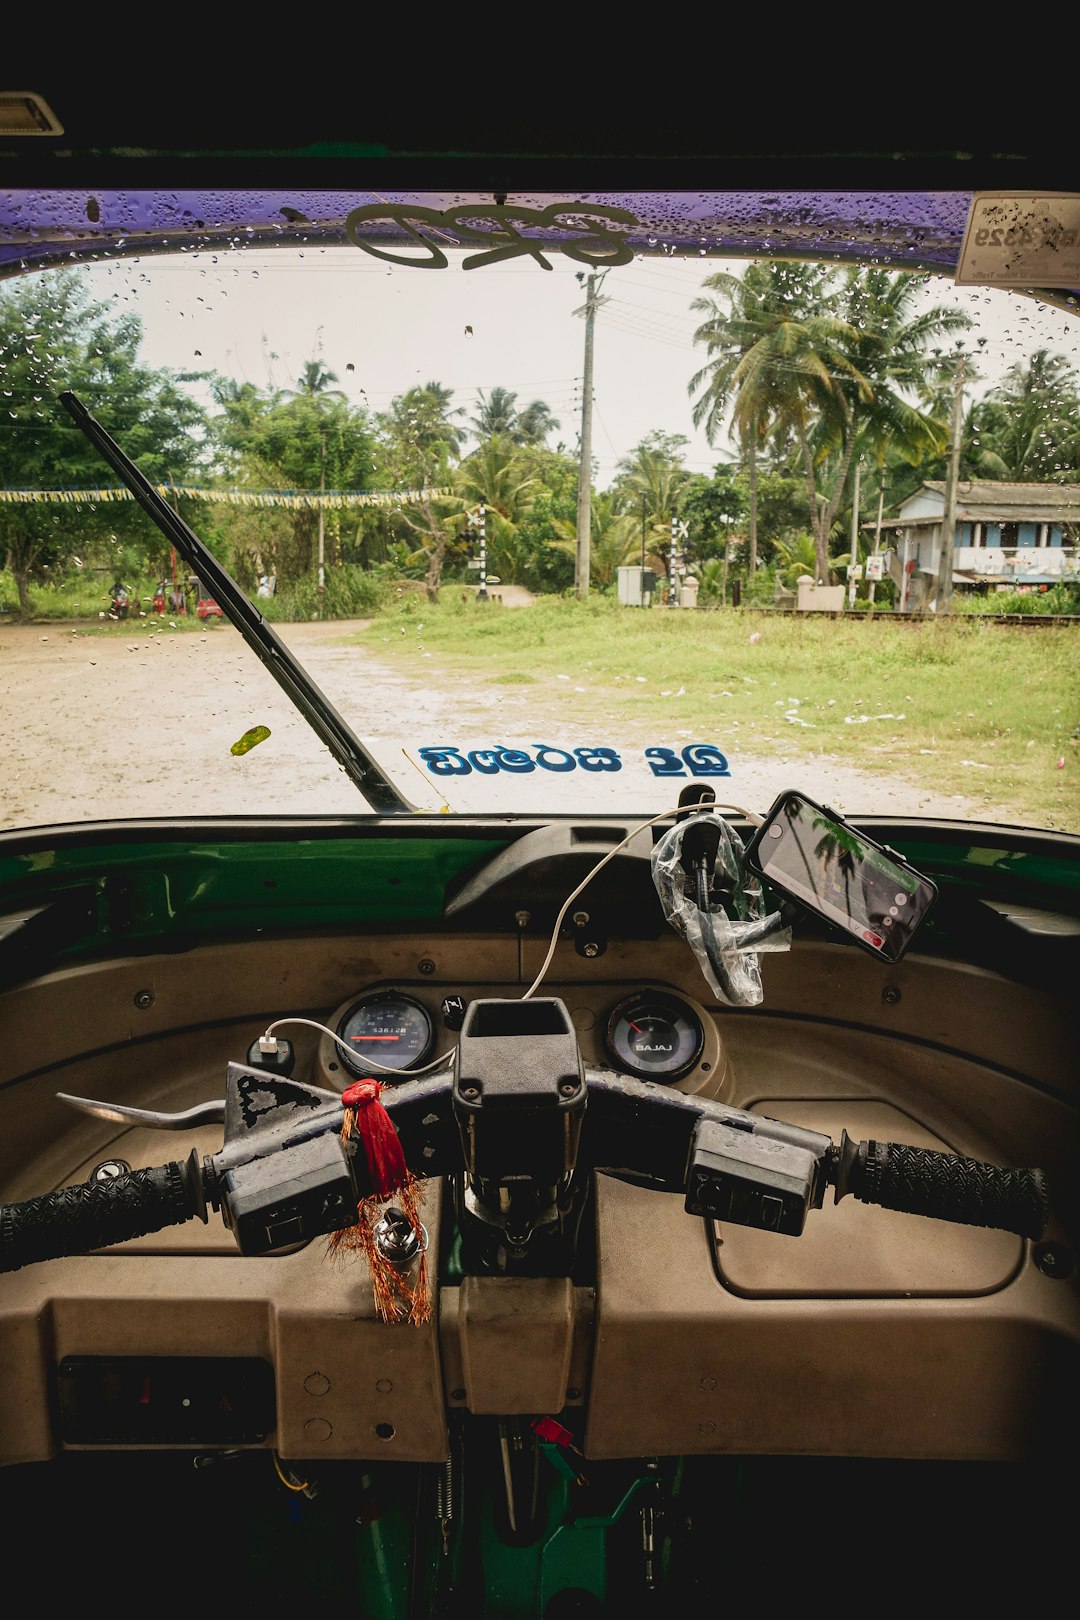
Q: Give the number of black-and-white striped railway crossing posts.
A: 2